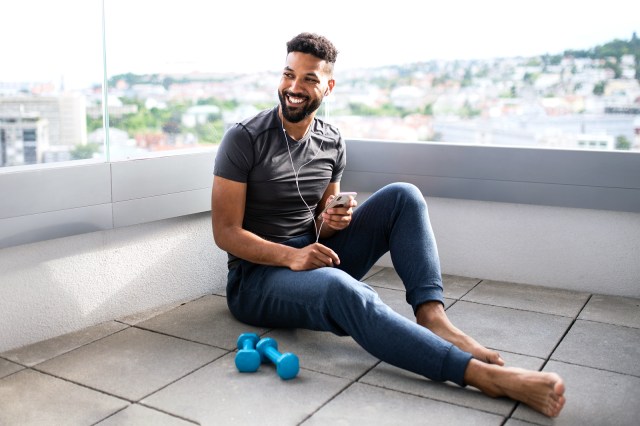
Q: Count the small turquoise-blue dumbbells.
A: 2